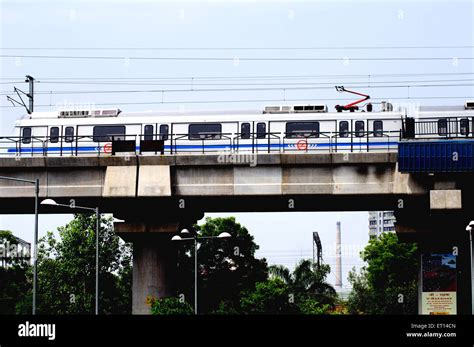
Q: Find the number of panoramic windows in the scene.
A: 3